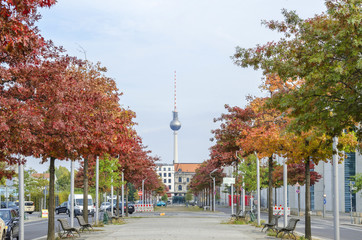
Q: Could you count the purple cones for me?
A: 0